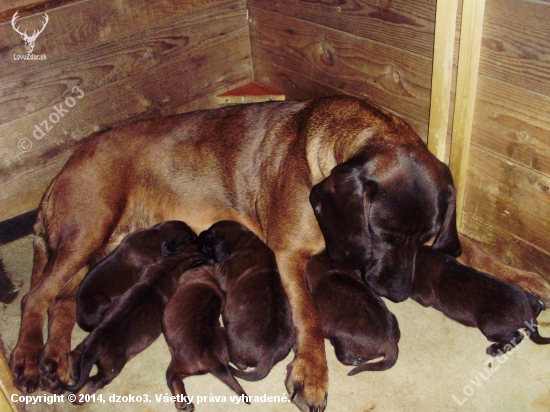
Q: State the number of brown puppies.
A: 6